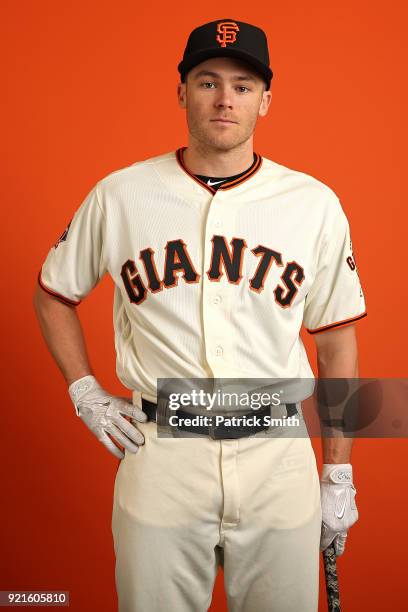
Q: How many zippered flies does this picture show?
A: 1